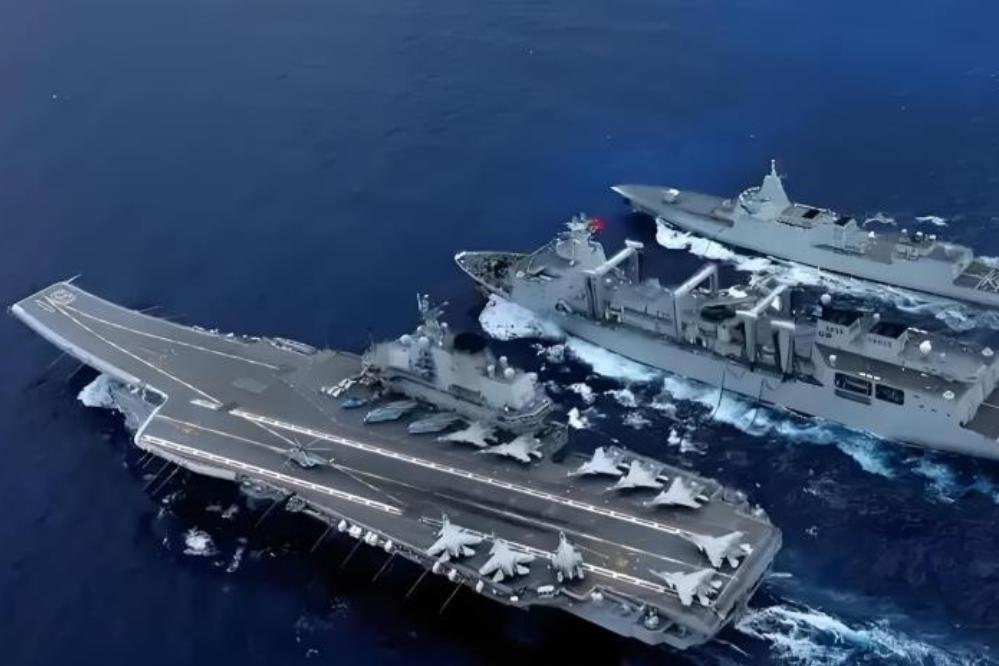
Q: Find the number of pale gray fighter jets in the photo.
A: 10